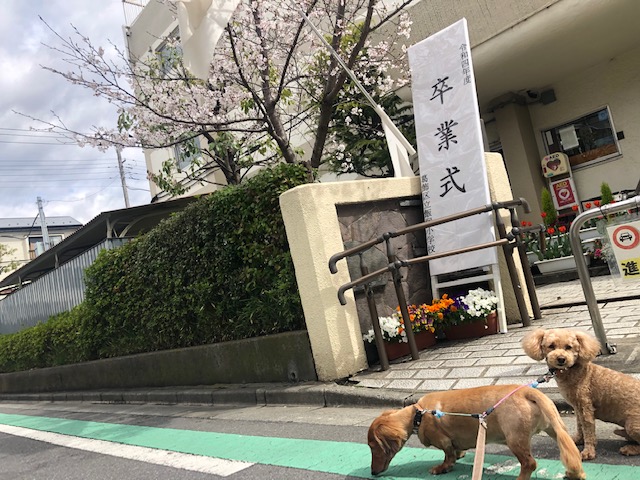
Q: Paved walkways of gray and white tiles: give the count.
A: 1